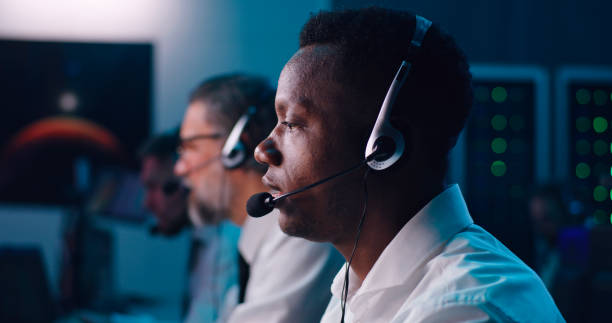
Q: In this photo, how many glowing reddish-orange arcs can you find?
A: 1